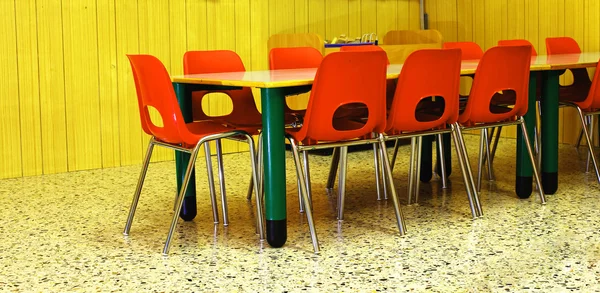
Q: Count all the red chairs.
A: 11